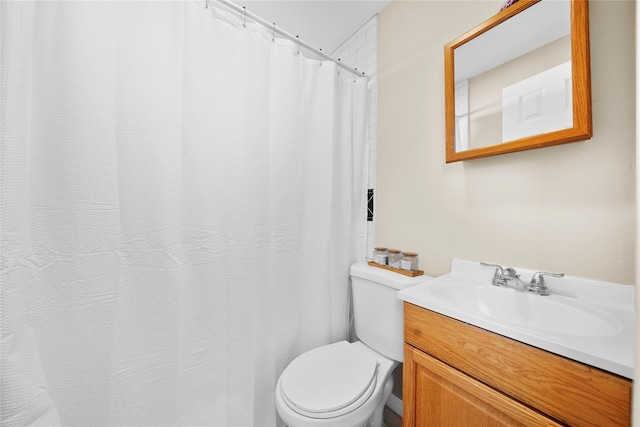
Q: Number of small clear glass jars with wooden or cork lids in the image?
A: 3